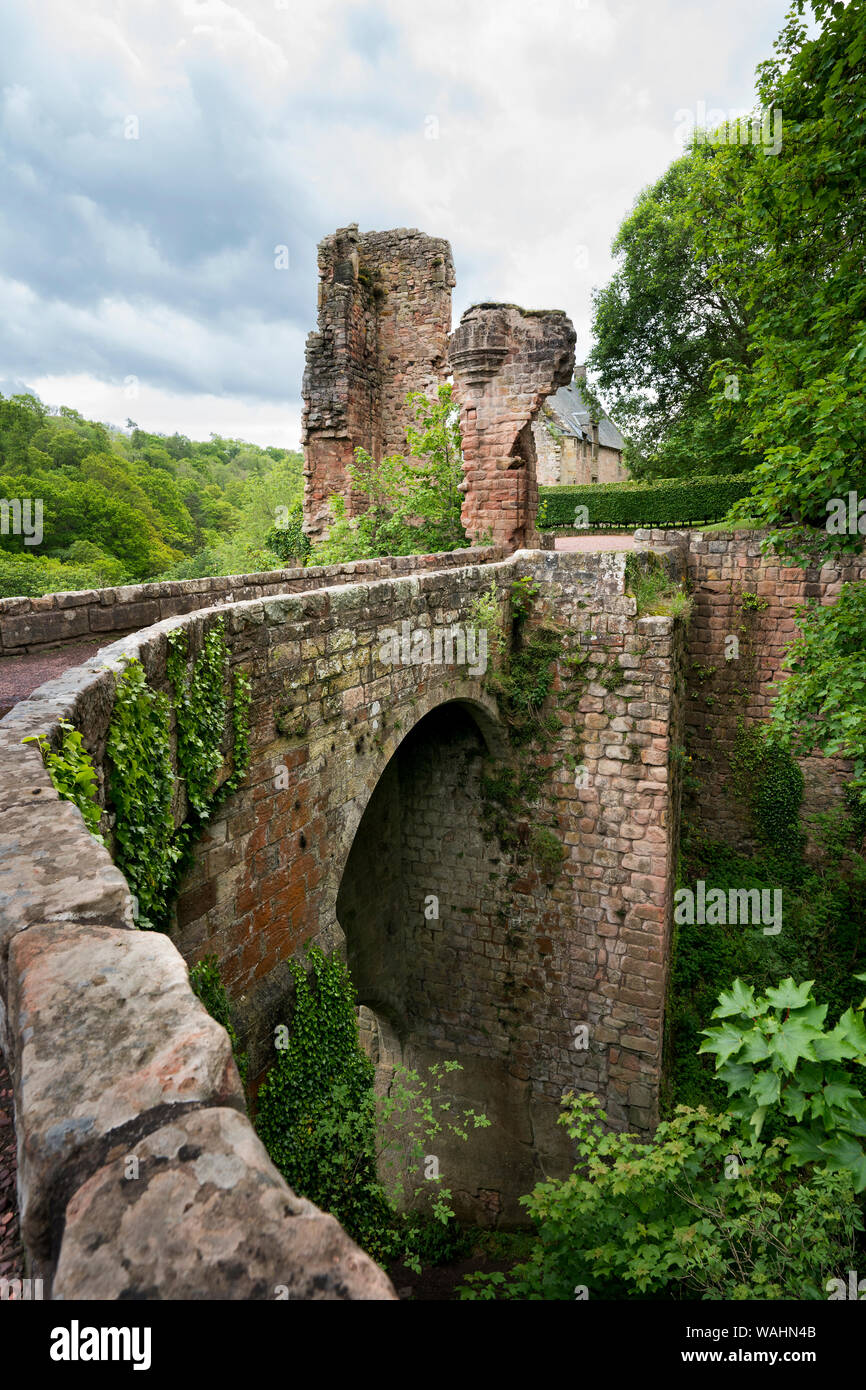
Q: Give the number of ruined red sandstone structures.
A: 2